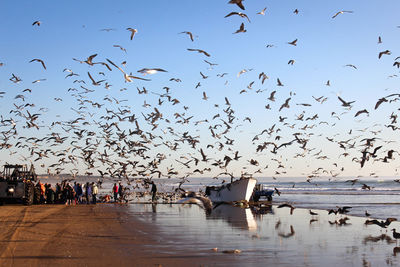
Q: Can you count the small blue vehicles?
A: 1